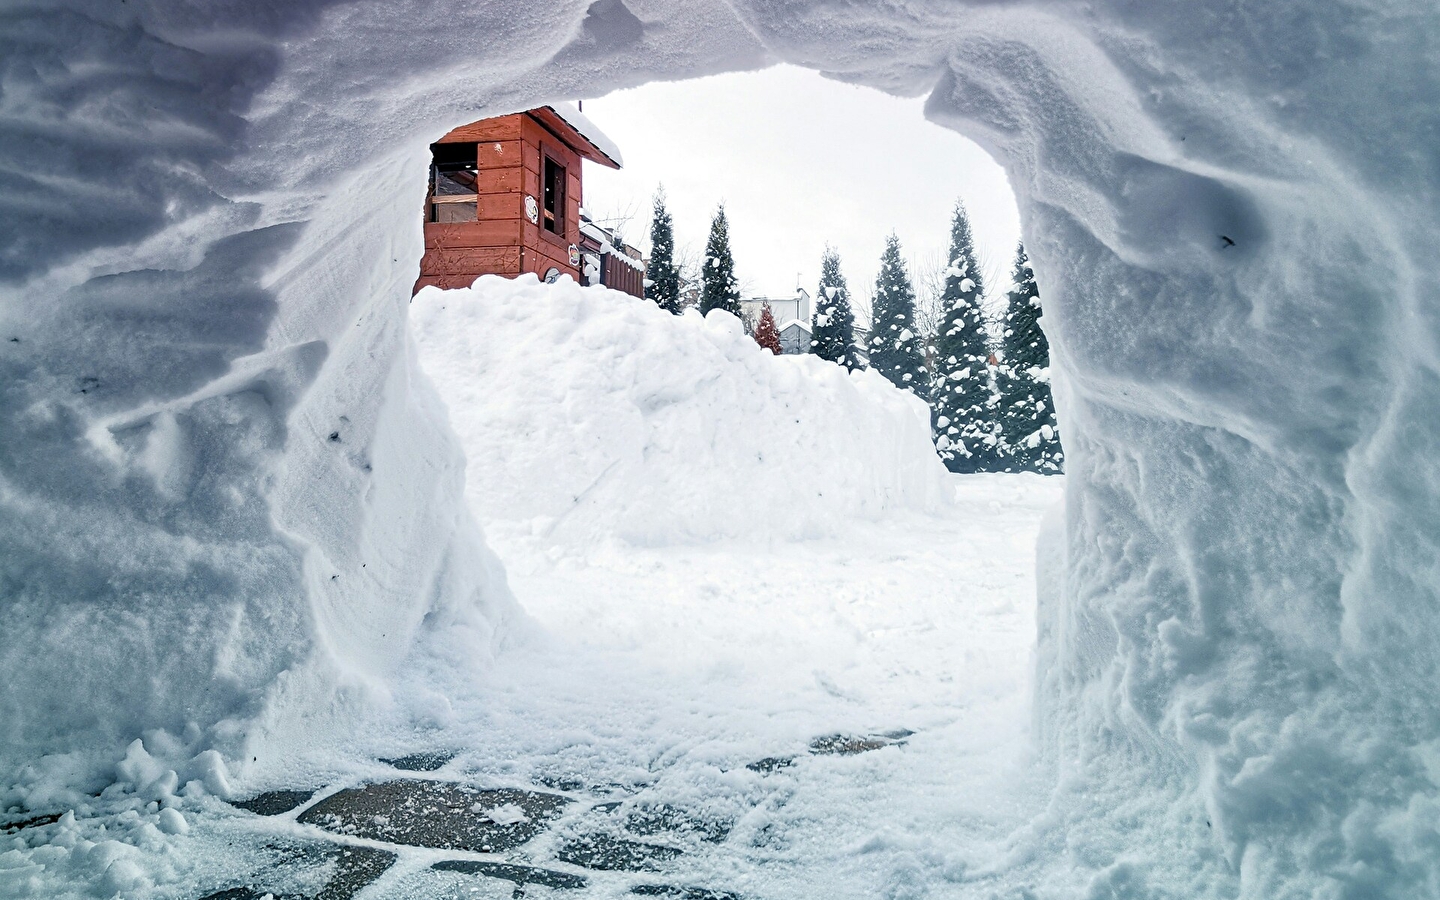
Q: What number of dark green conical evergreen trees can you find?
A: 6